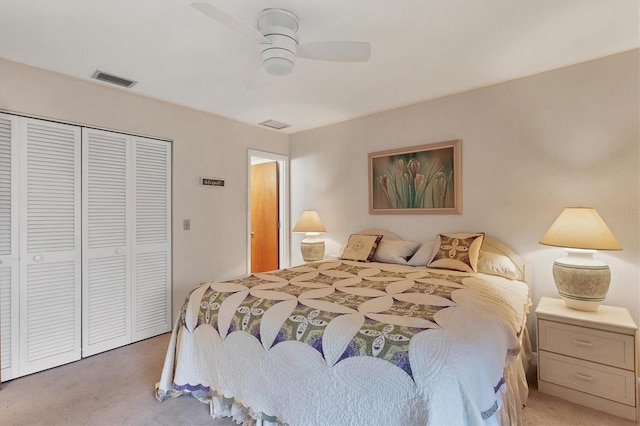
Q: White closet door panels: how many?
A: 4